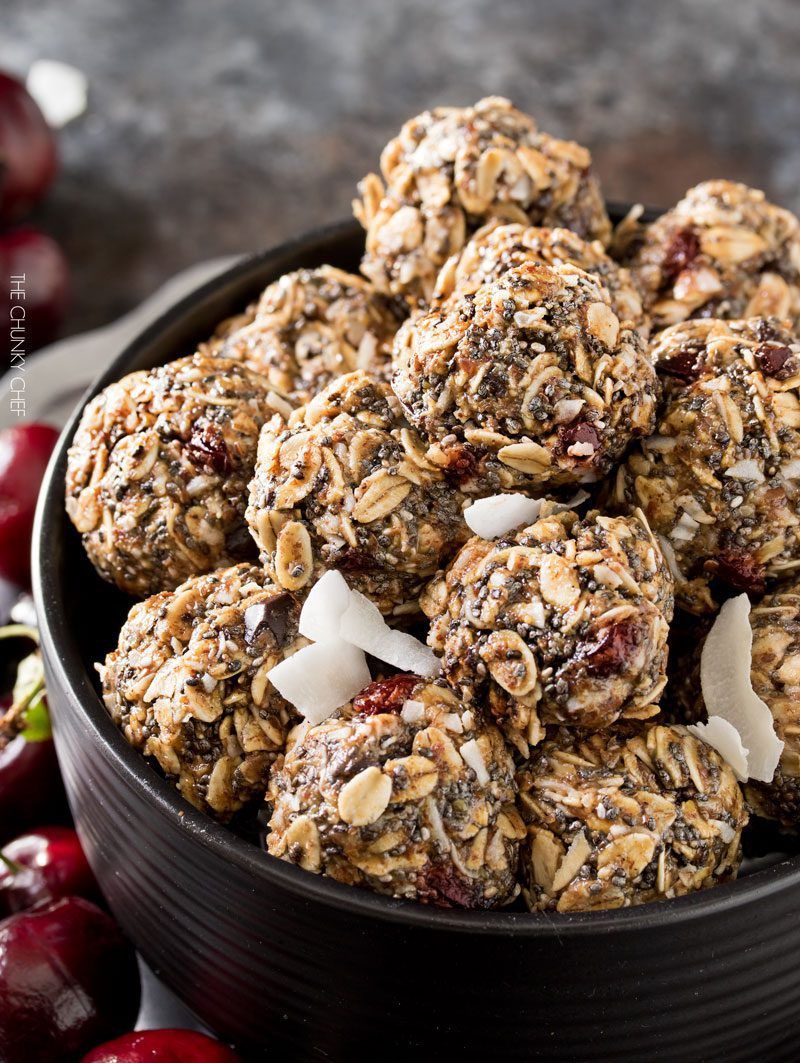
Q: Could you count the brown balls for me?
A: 13